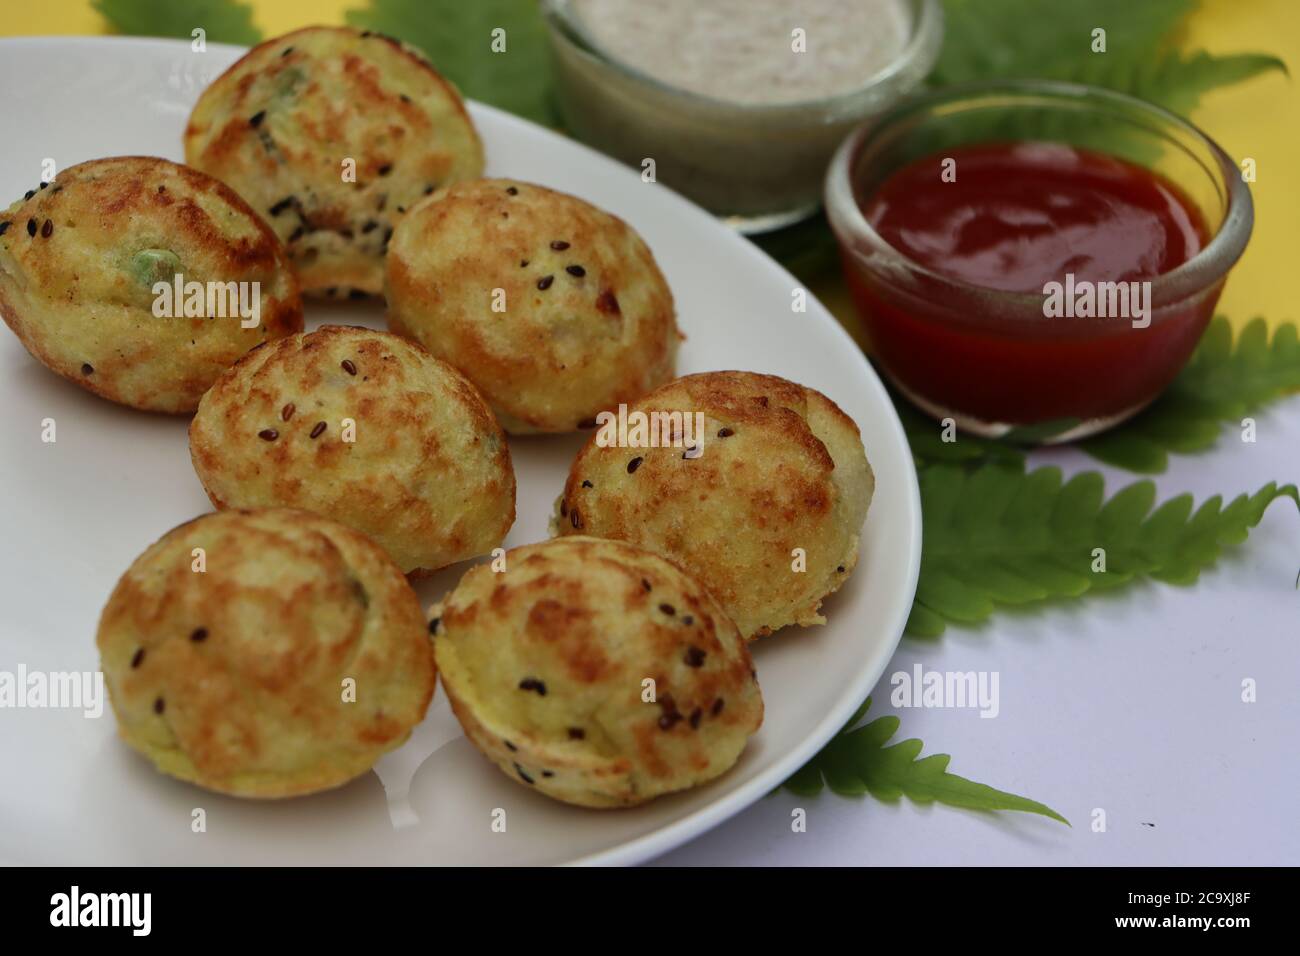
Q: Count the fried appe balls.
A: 7